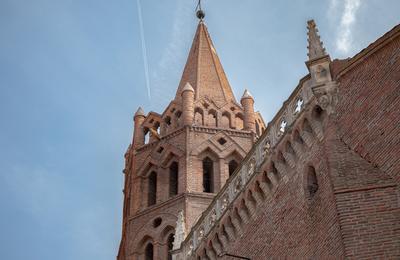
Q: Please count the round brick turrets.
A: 3